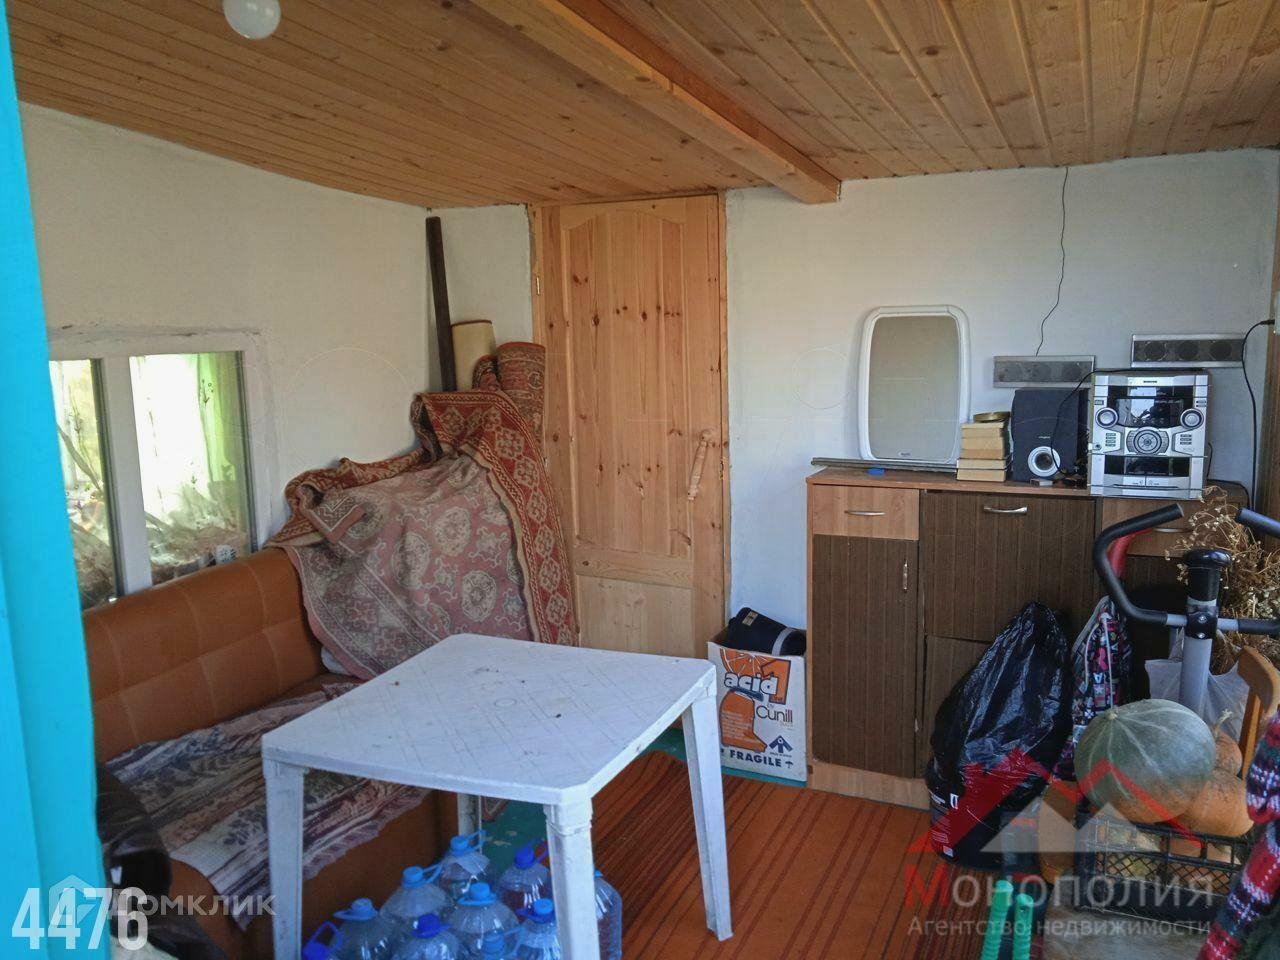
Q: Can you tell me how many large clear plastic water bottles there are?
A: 10